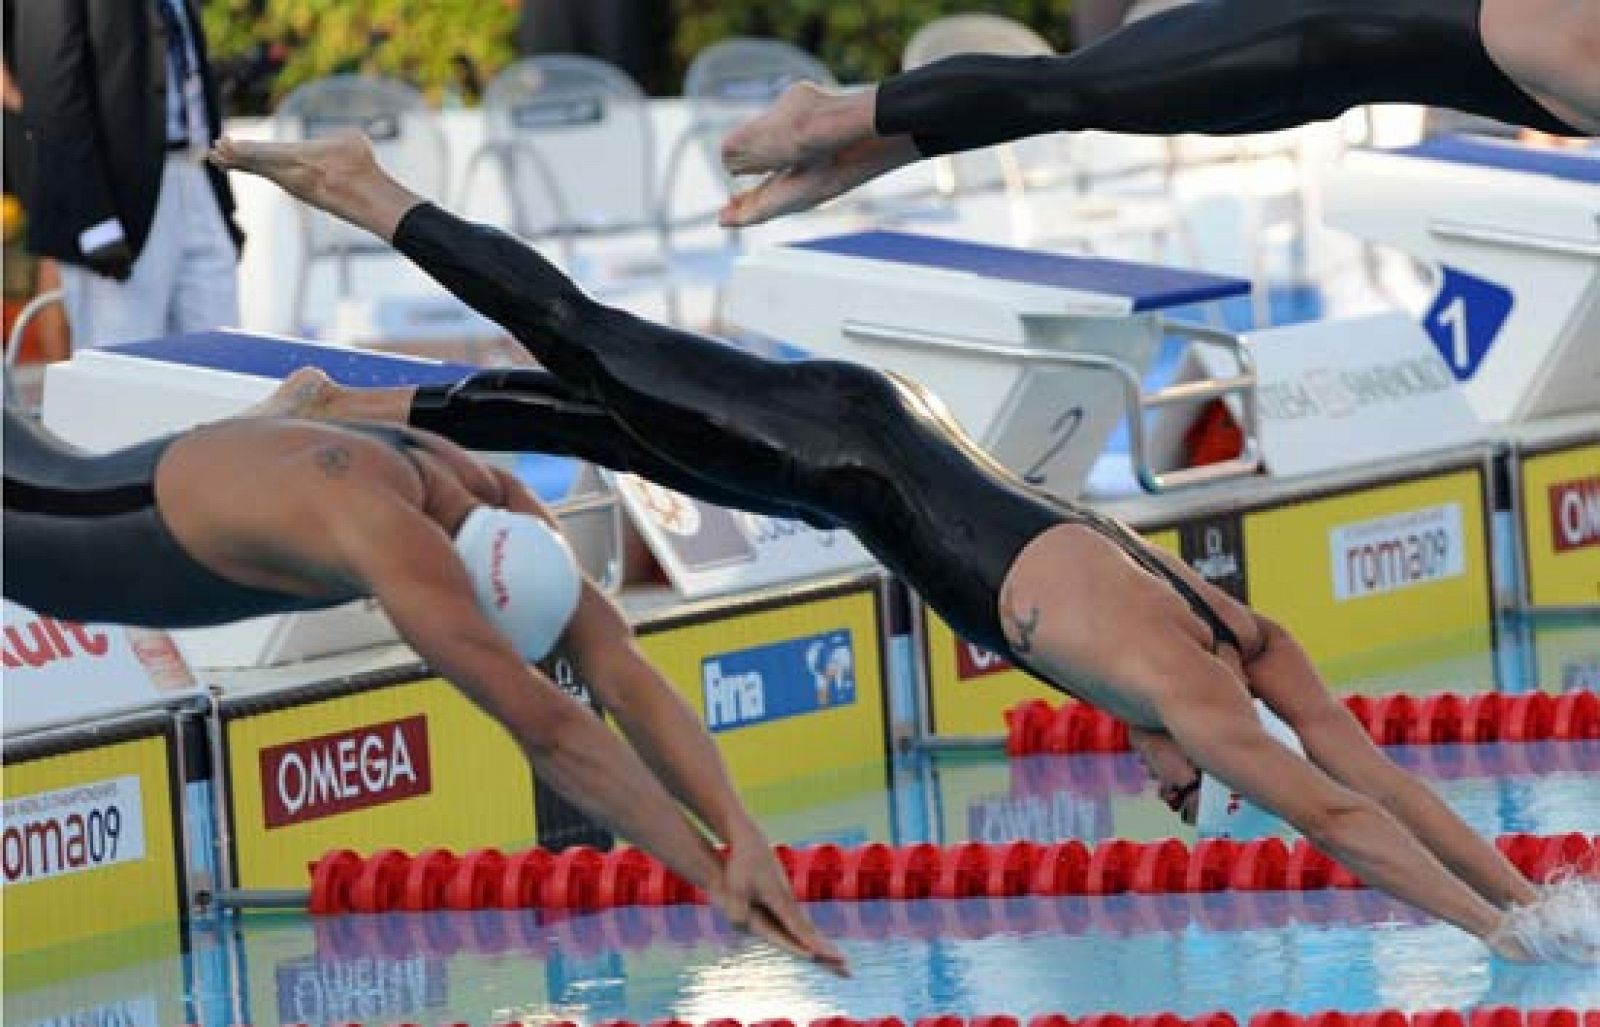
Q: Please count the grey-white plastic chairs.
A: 4